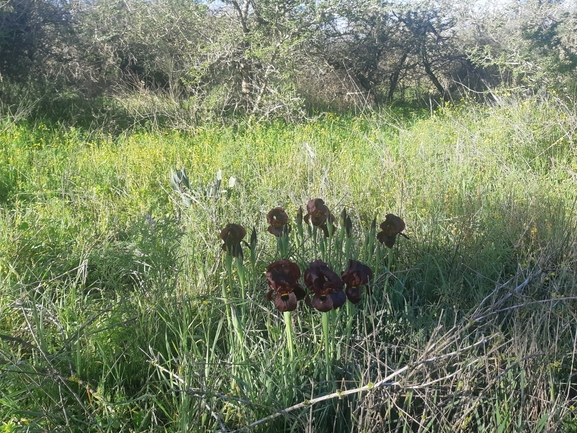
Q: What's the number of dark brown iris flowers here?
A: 7